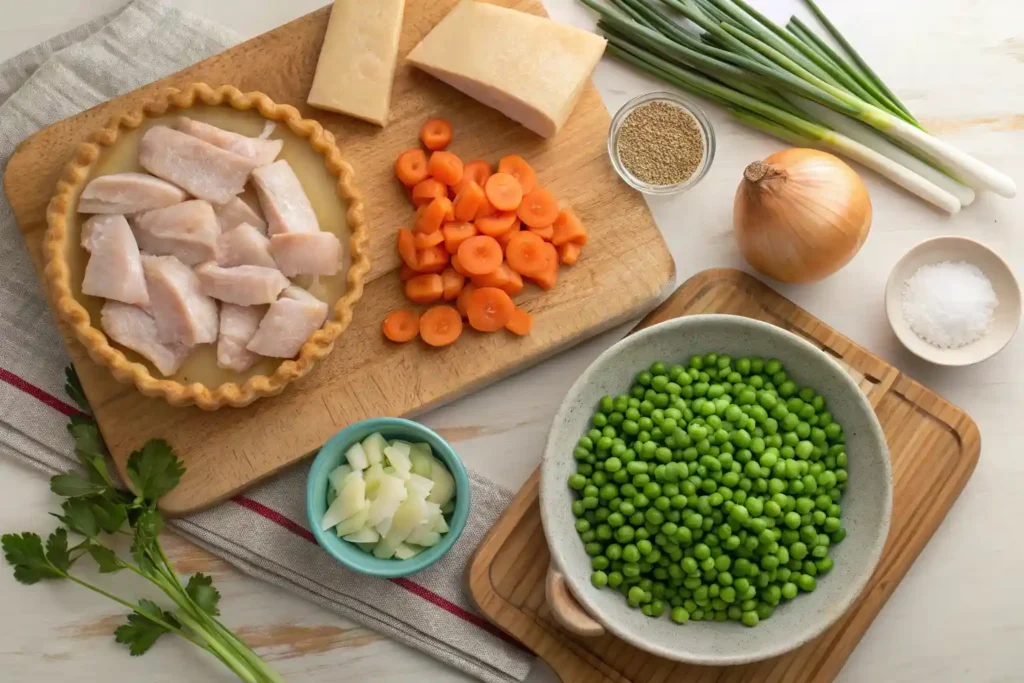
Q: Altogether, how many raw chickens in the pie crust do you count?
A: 14